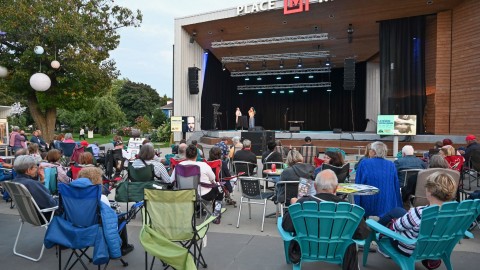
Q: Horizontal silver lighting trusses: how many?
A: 4